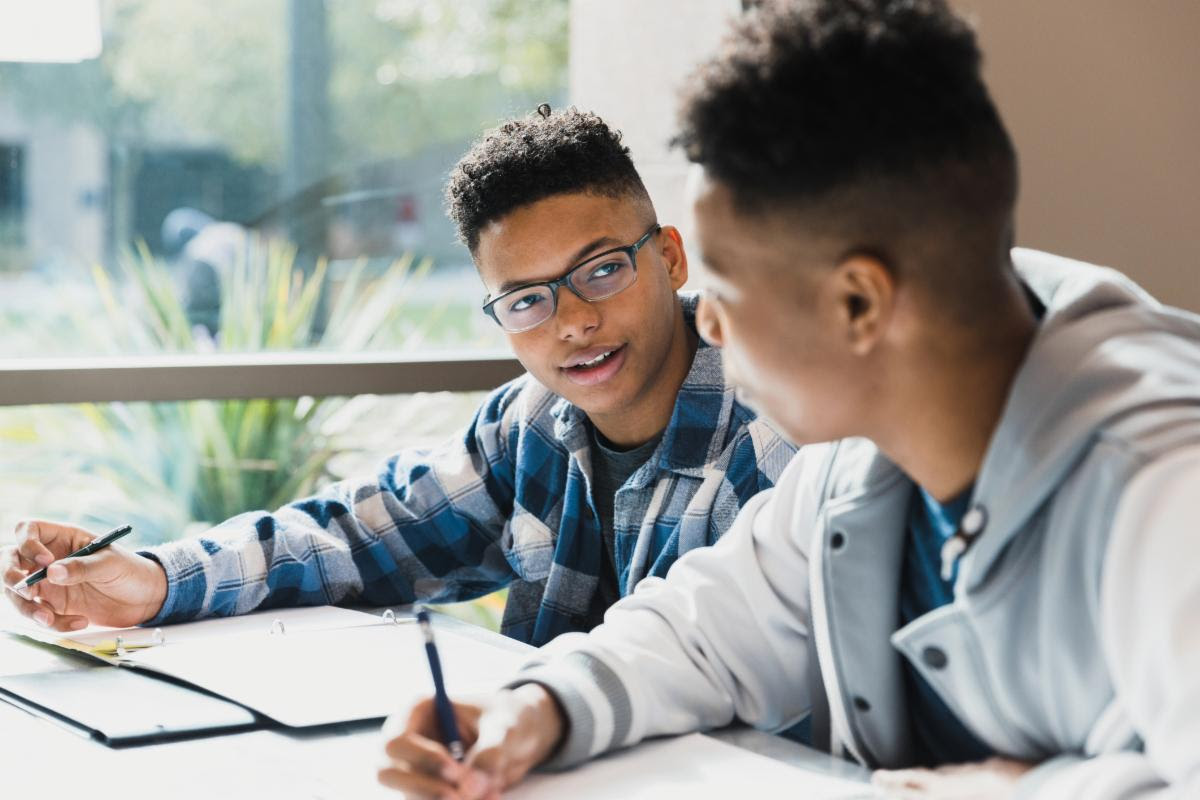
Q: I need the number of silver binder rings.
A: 3